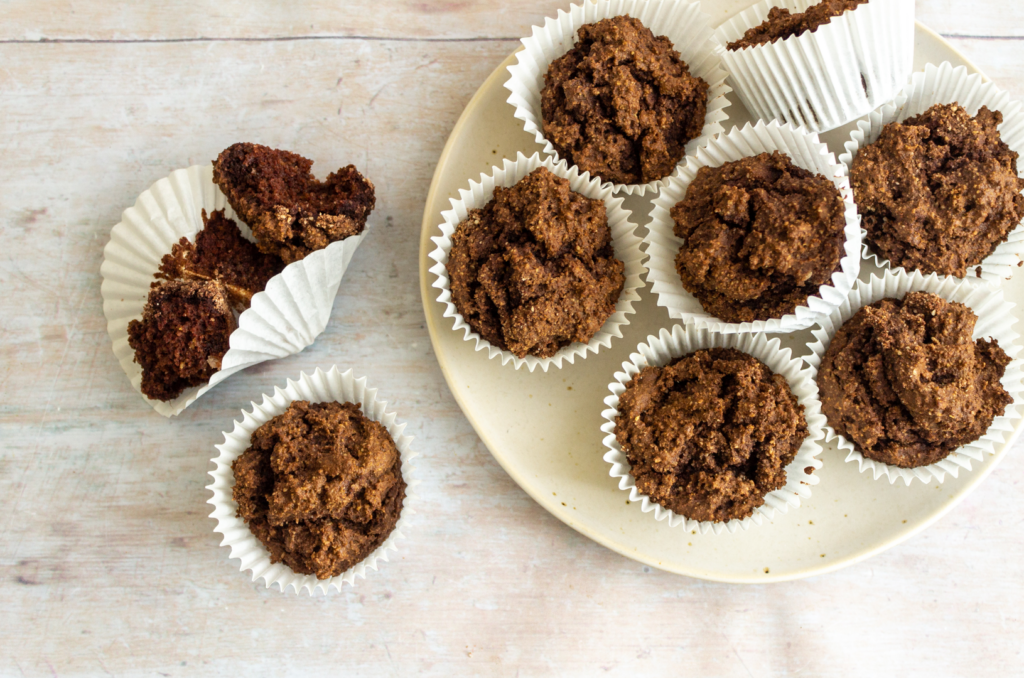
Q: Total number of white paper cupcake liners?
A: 9